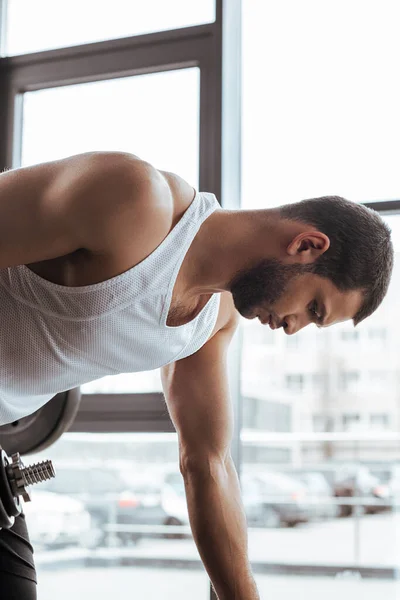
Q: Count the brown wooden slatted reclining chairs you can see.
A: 0